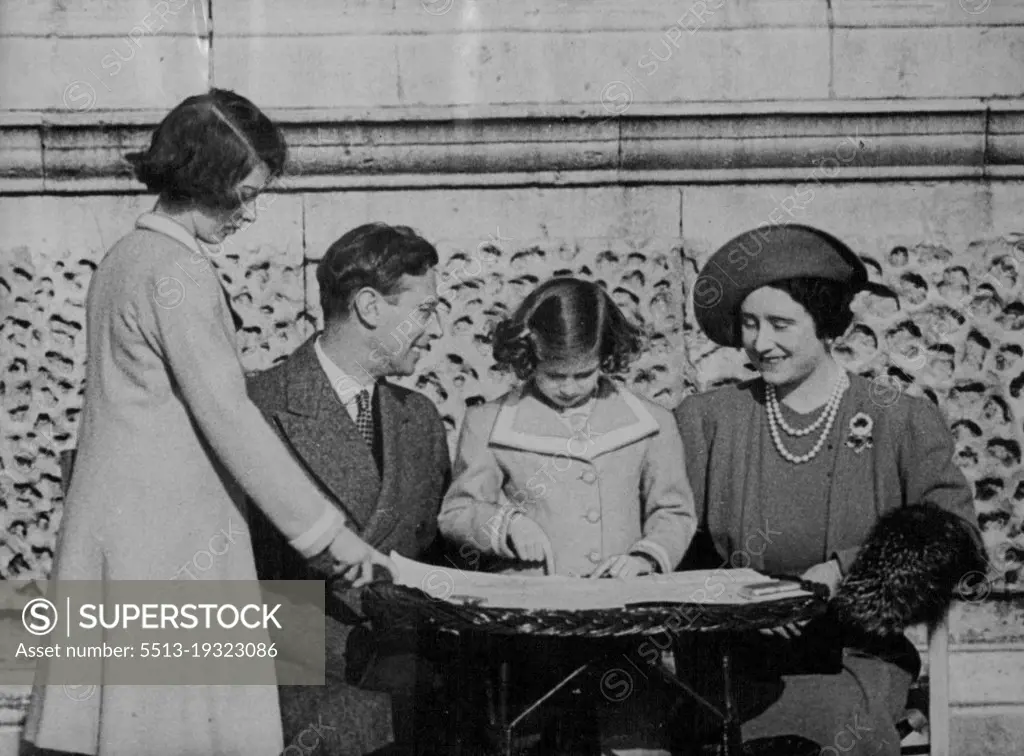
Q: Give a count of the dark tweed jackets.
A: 1